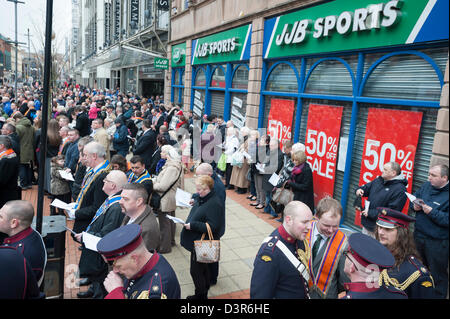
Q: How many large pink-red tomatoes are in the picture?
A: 0